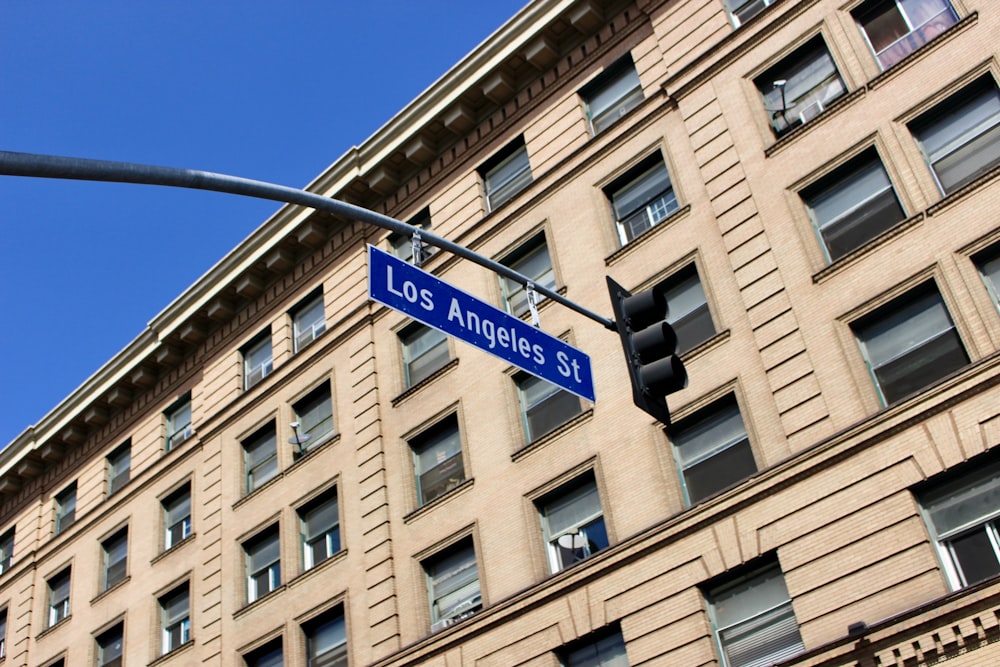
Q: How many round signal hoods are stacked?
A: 3